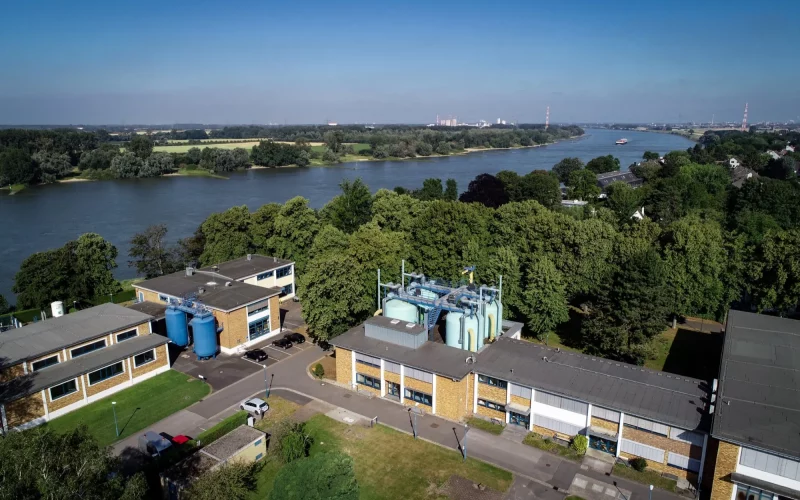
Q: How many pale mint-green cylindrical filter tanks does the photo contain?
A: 4